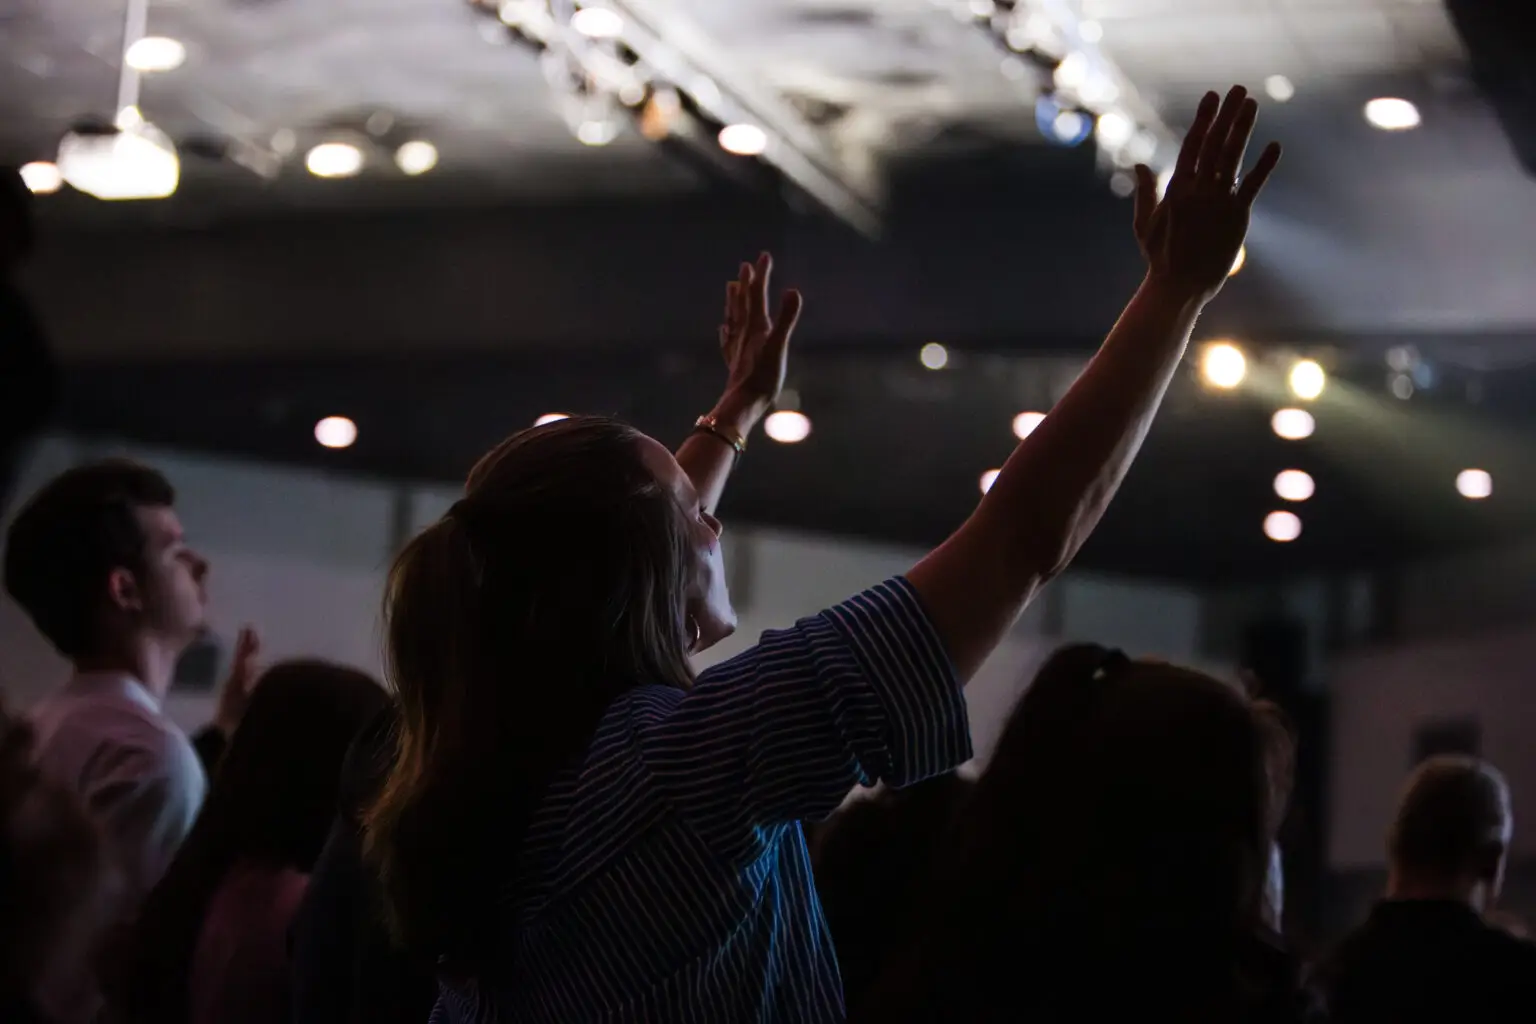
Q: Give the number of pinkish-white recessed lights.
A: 9